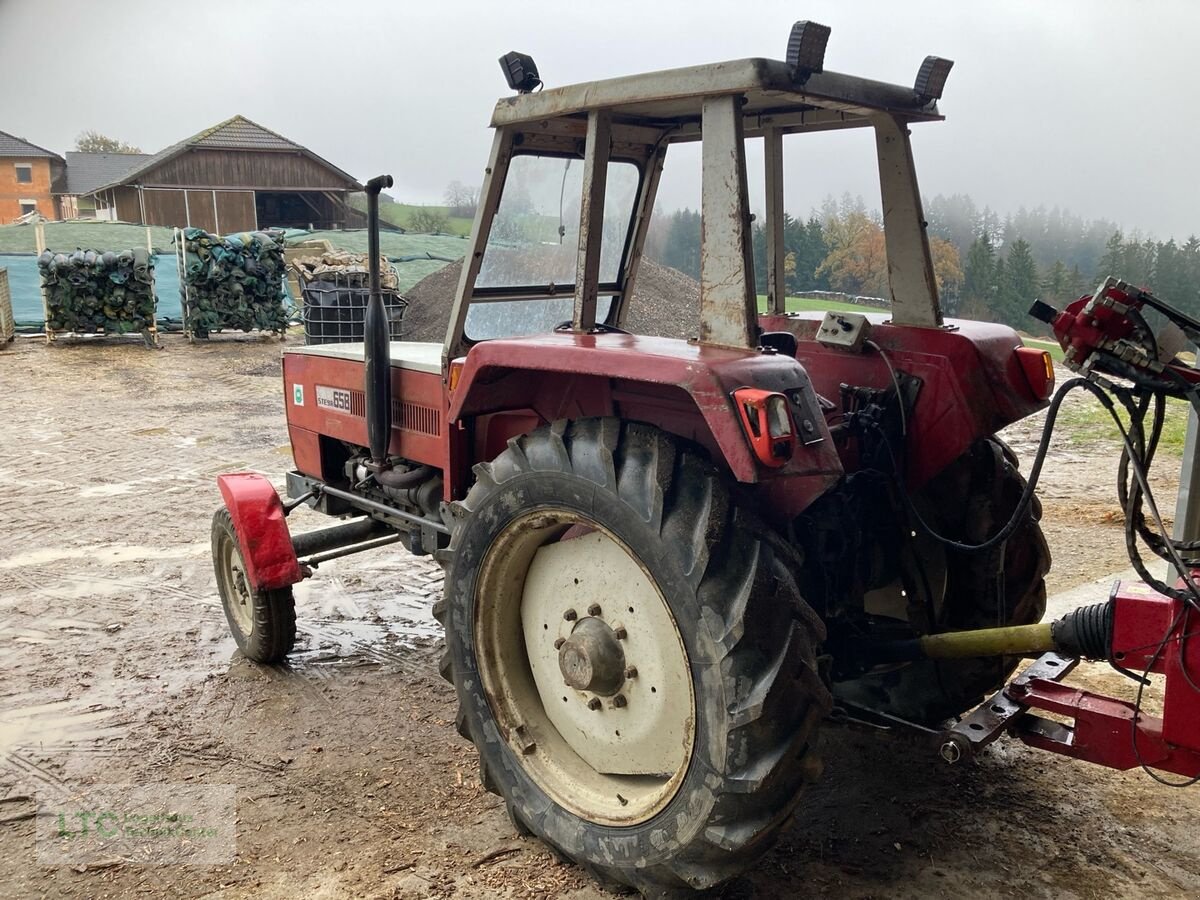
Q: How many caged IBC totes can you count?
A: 1